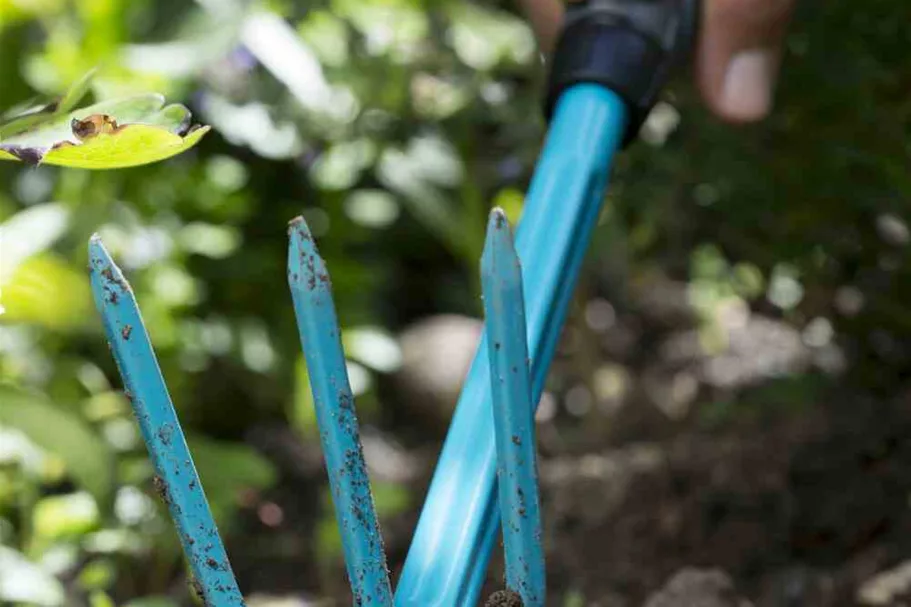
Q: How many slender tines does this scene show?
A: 3